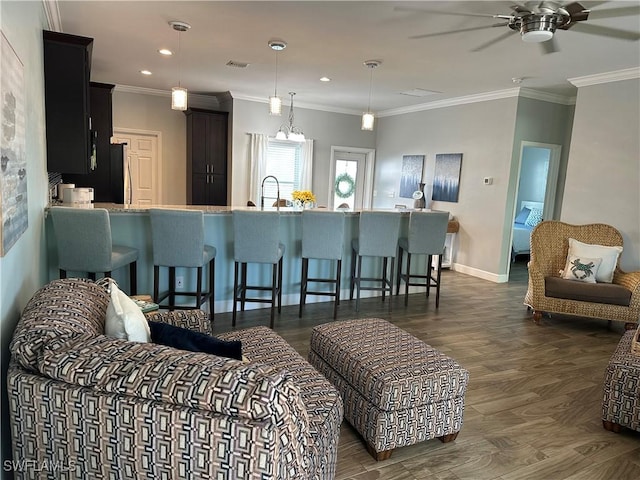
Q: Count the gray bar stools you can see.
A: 6